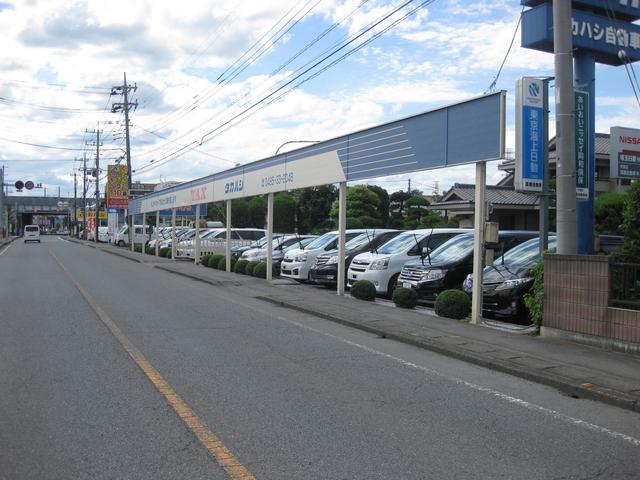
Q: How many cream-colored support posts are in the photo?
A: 9